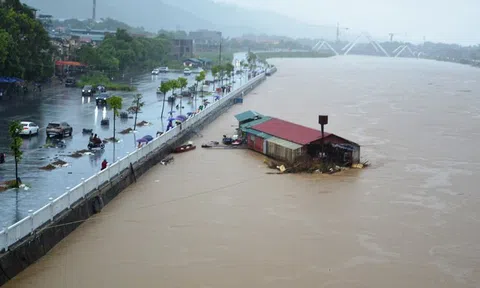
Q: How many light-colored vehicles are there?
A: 4